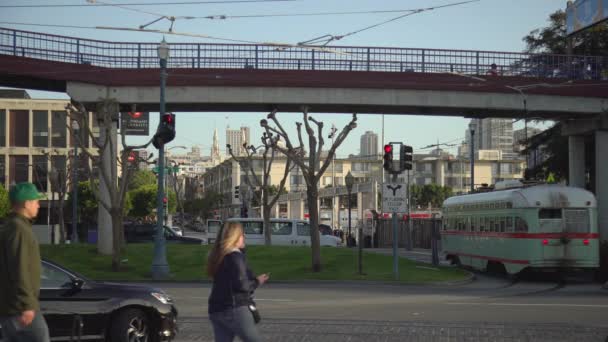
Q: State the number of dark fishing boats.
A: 0